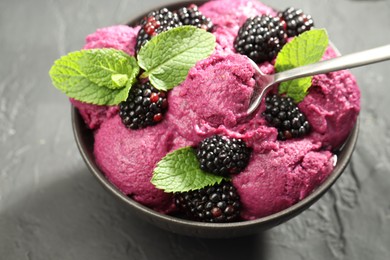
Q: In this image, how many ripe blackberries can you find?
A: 8